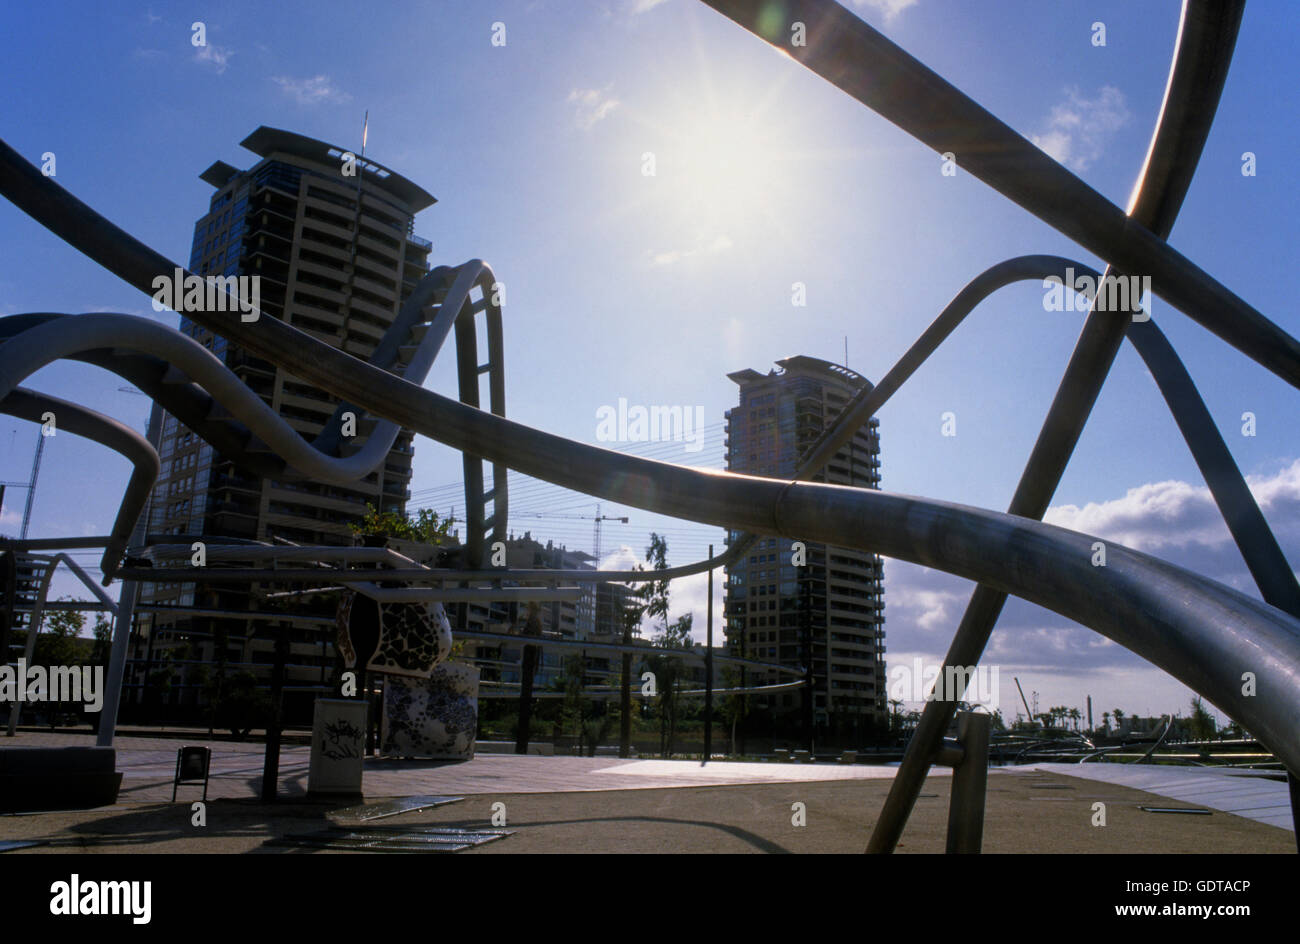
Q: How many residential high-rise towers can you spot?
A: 2